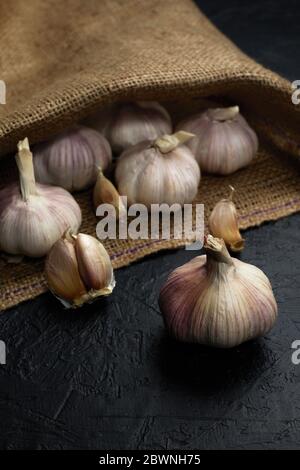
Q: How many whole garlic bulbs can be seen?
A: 6